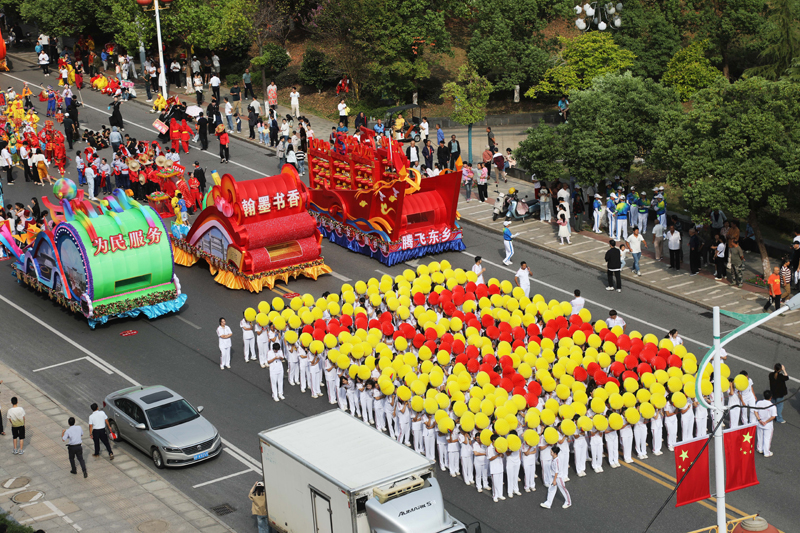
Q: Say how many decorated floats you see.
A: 3